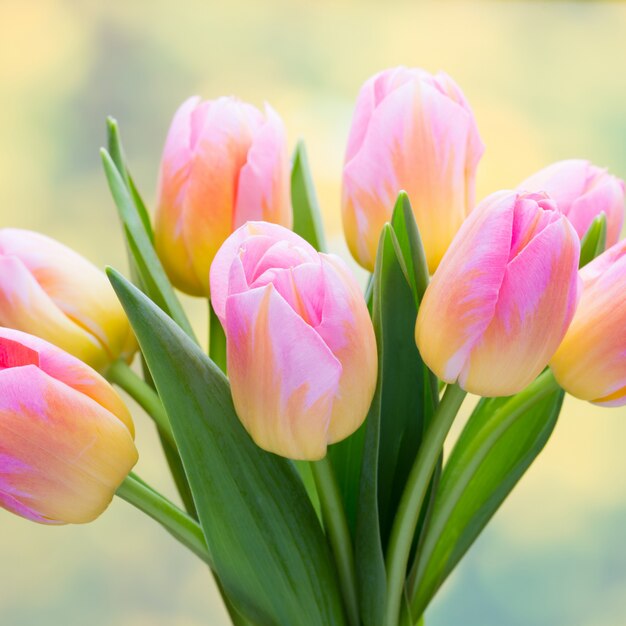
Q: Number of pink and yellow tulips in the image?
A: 8